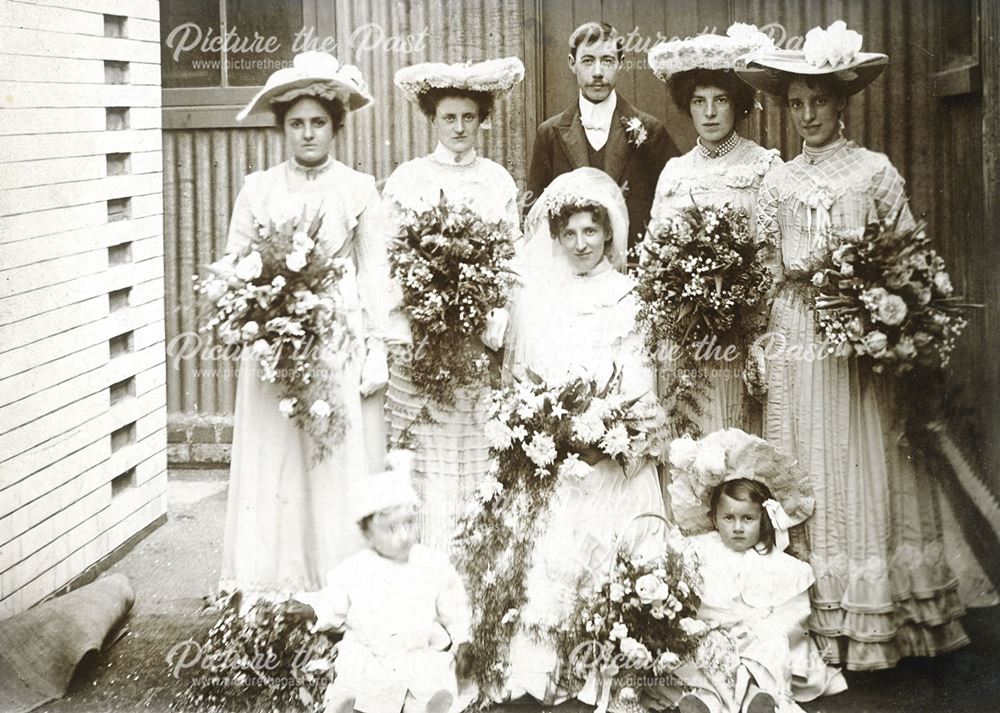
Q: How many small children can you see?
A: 2